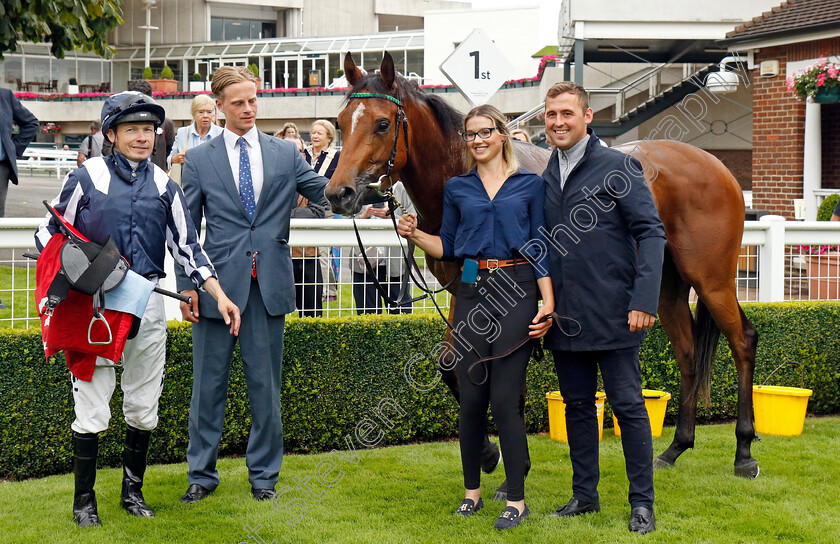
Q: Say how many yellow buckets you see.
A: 3